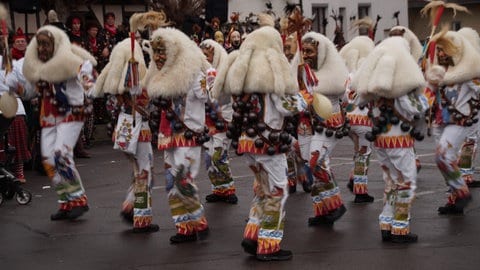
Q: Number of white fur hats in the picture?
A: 11